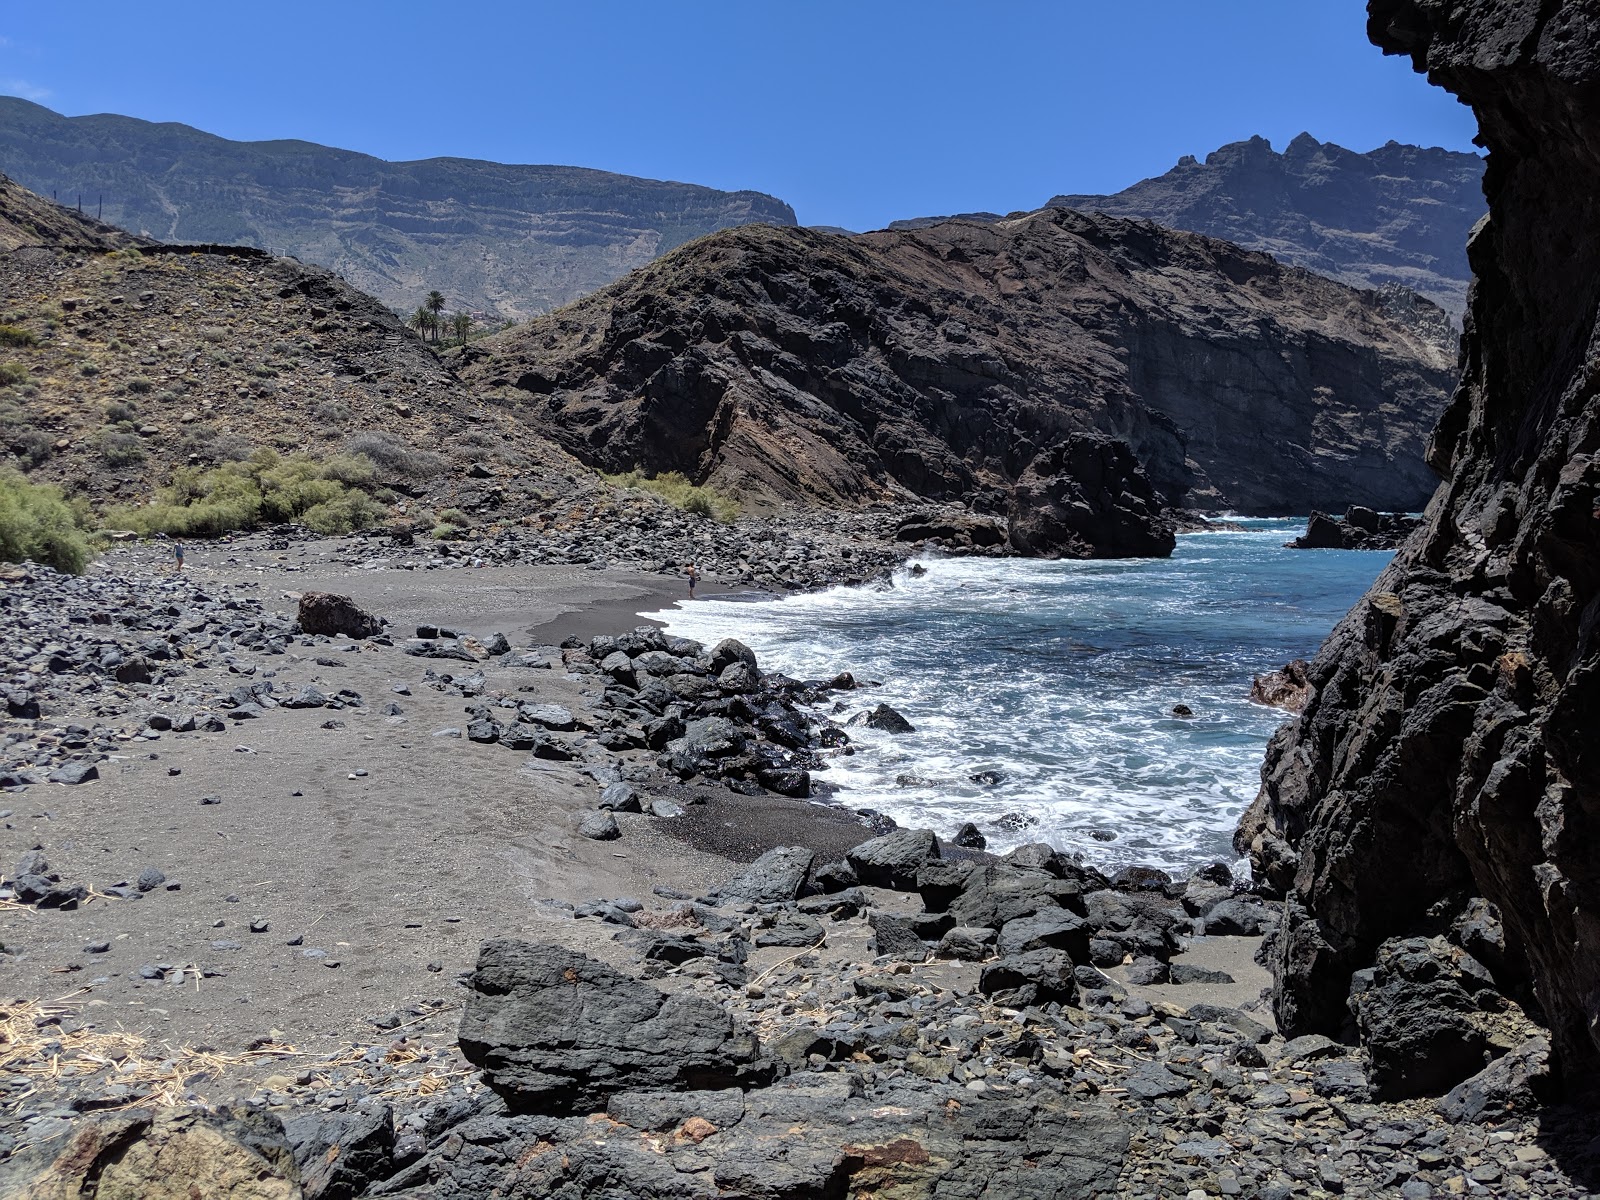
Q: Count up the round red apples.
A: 0